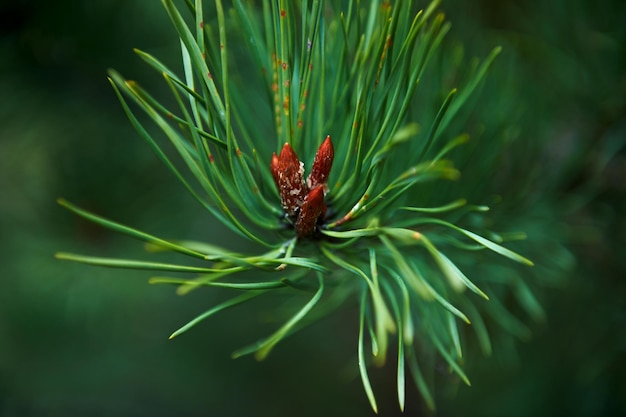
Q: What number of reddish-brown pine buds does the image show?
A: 4